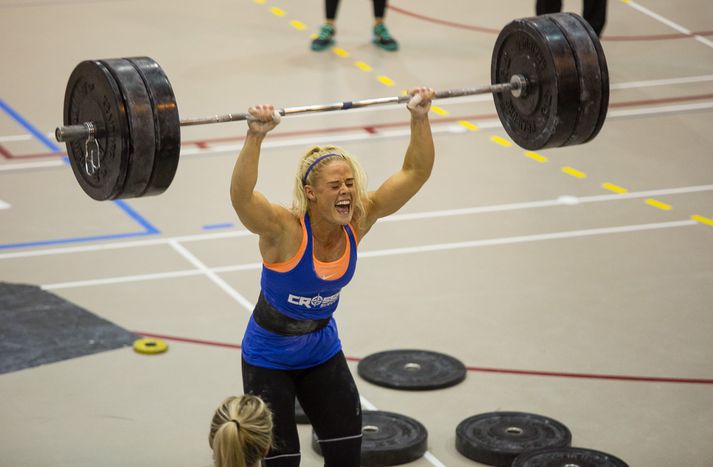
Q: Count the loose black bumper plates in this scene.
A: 5